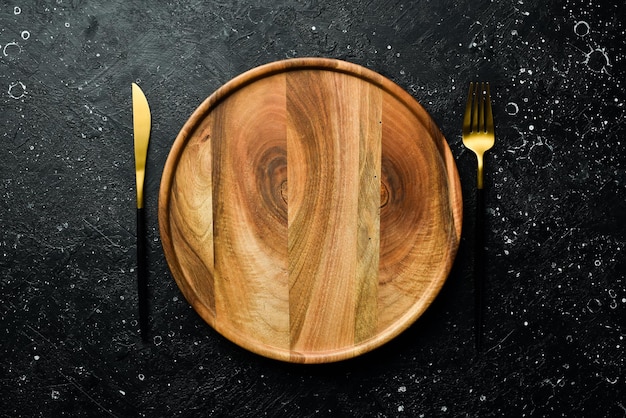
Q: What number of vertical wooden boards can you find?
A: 5